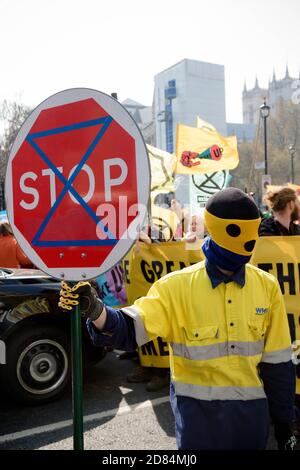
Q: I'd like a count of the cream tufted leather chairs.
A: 0